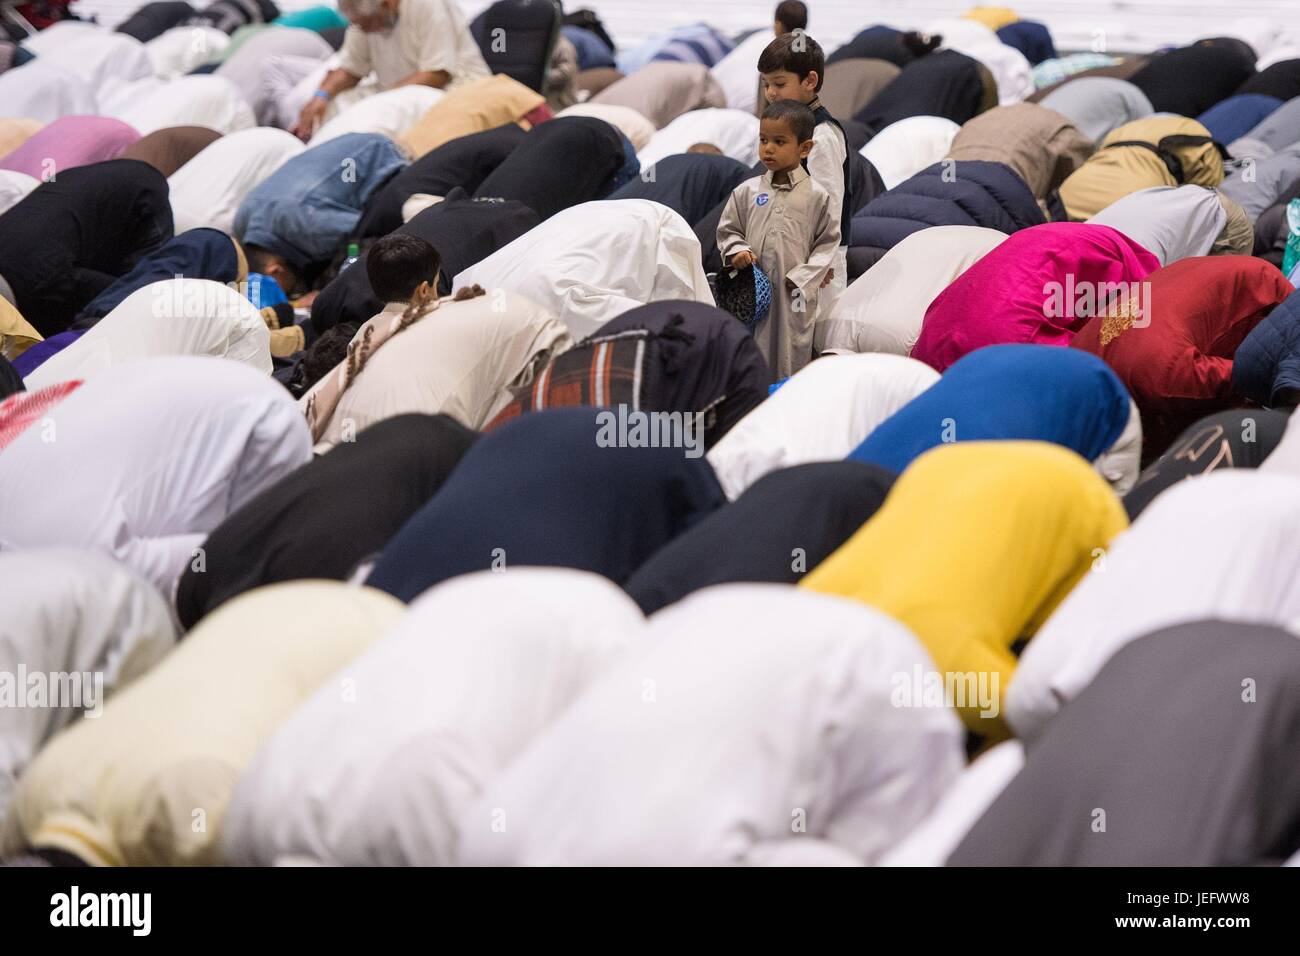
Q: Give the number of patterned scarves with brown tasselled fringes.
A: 1